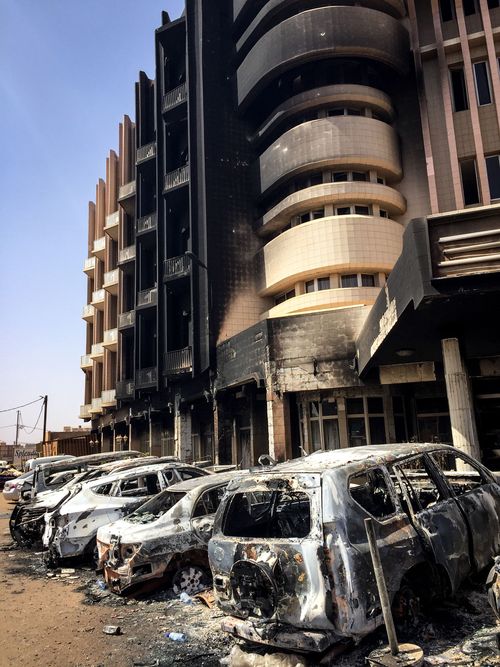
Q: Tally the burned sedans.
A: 1